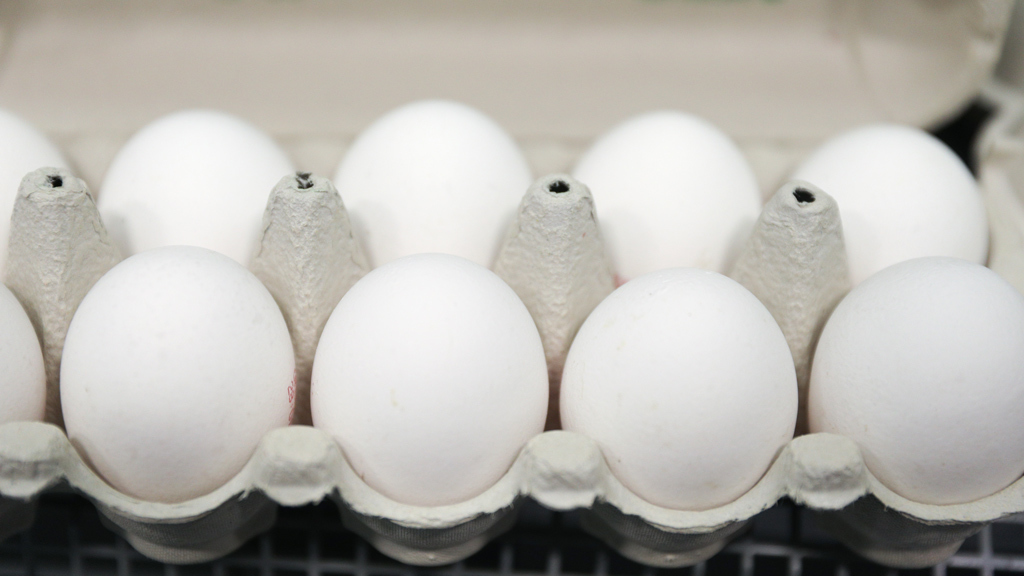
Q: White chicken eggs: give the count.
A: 10